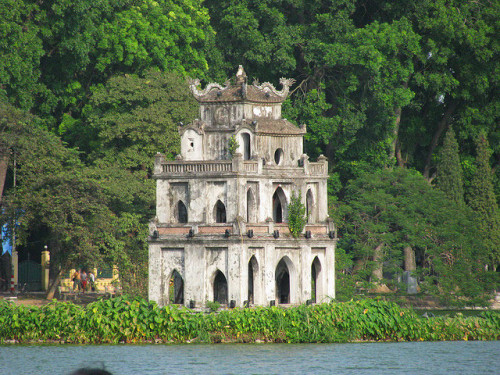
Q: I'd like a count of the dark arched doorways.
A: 11